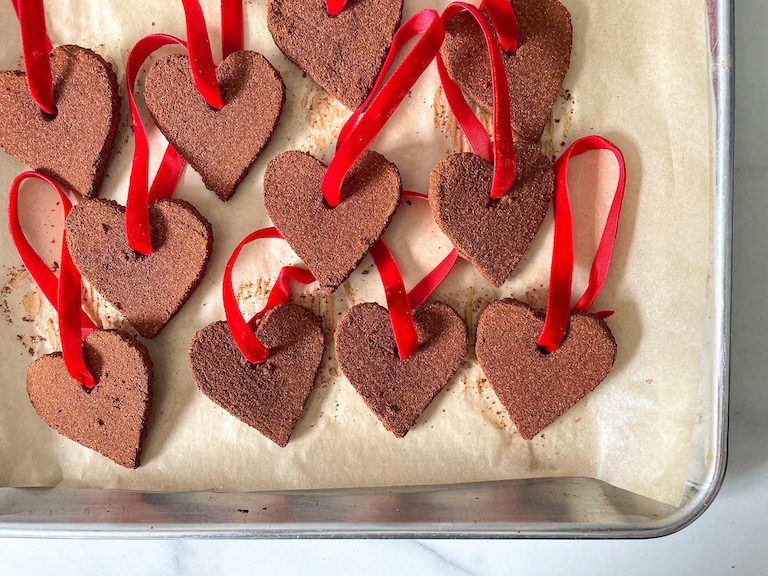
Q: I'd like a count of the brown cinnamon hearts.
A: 11